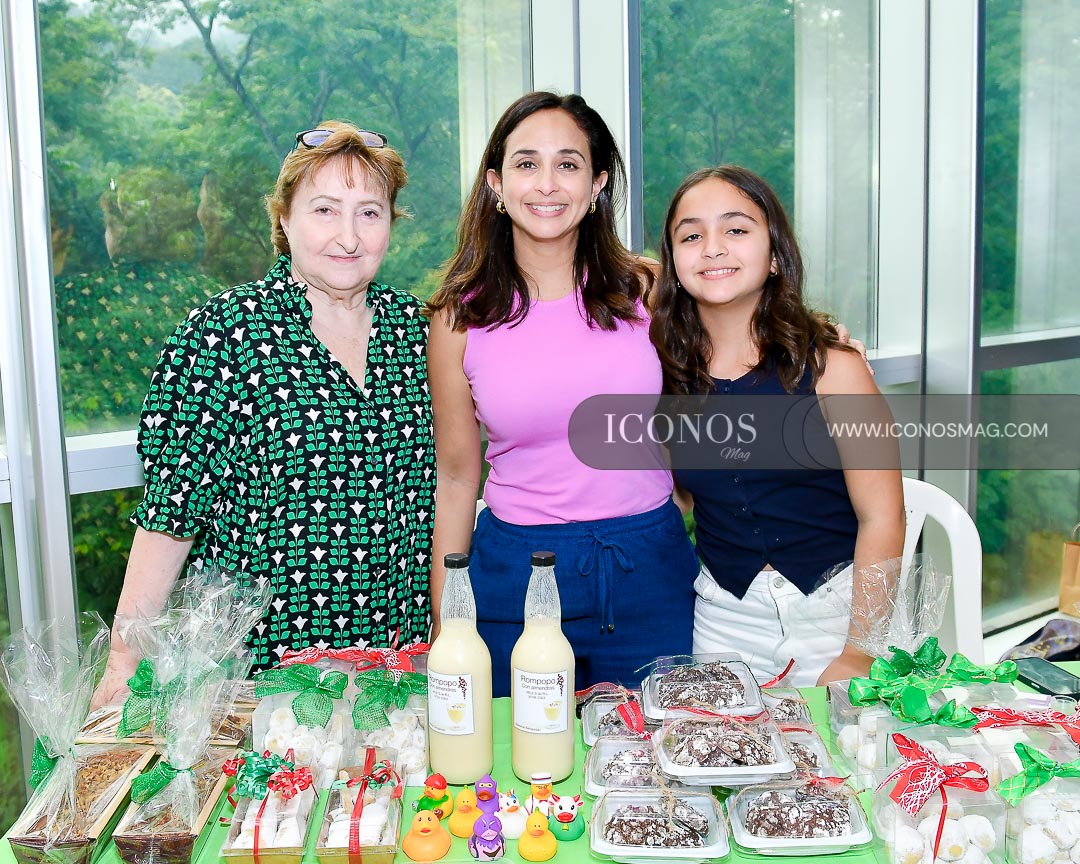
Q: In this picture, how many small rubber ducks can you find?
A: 9